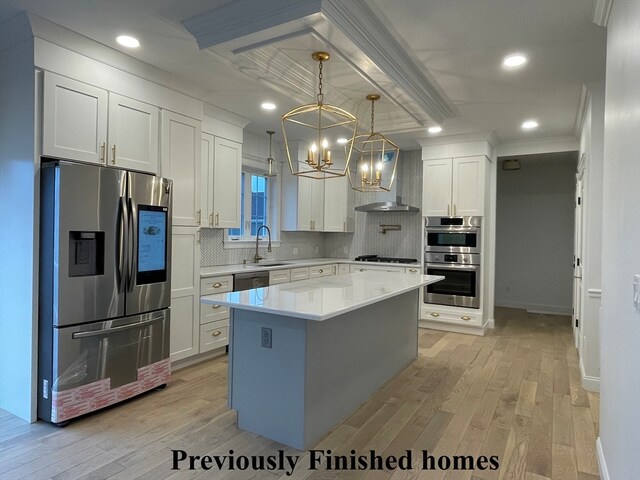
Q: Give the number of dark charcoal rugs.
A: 0